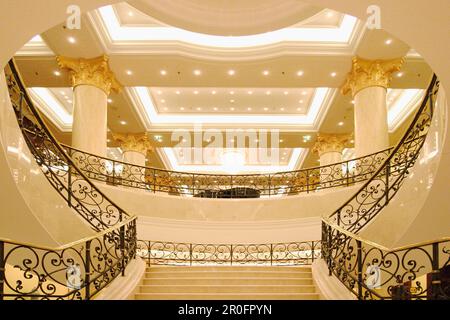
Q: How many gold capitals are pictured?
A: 4